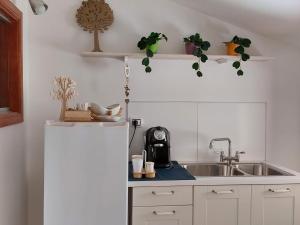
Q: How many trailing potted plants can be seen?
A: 3